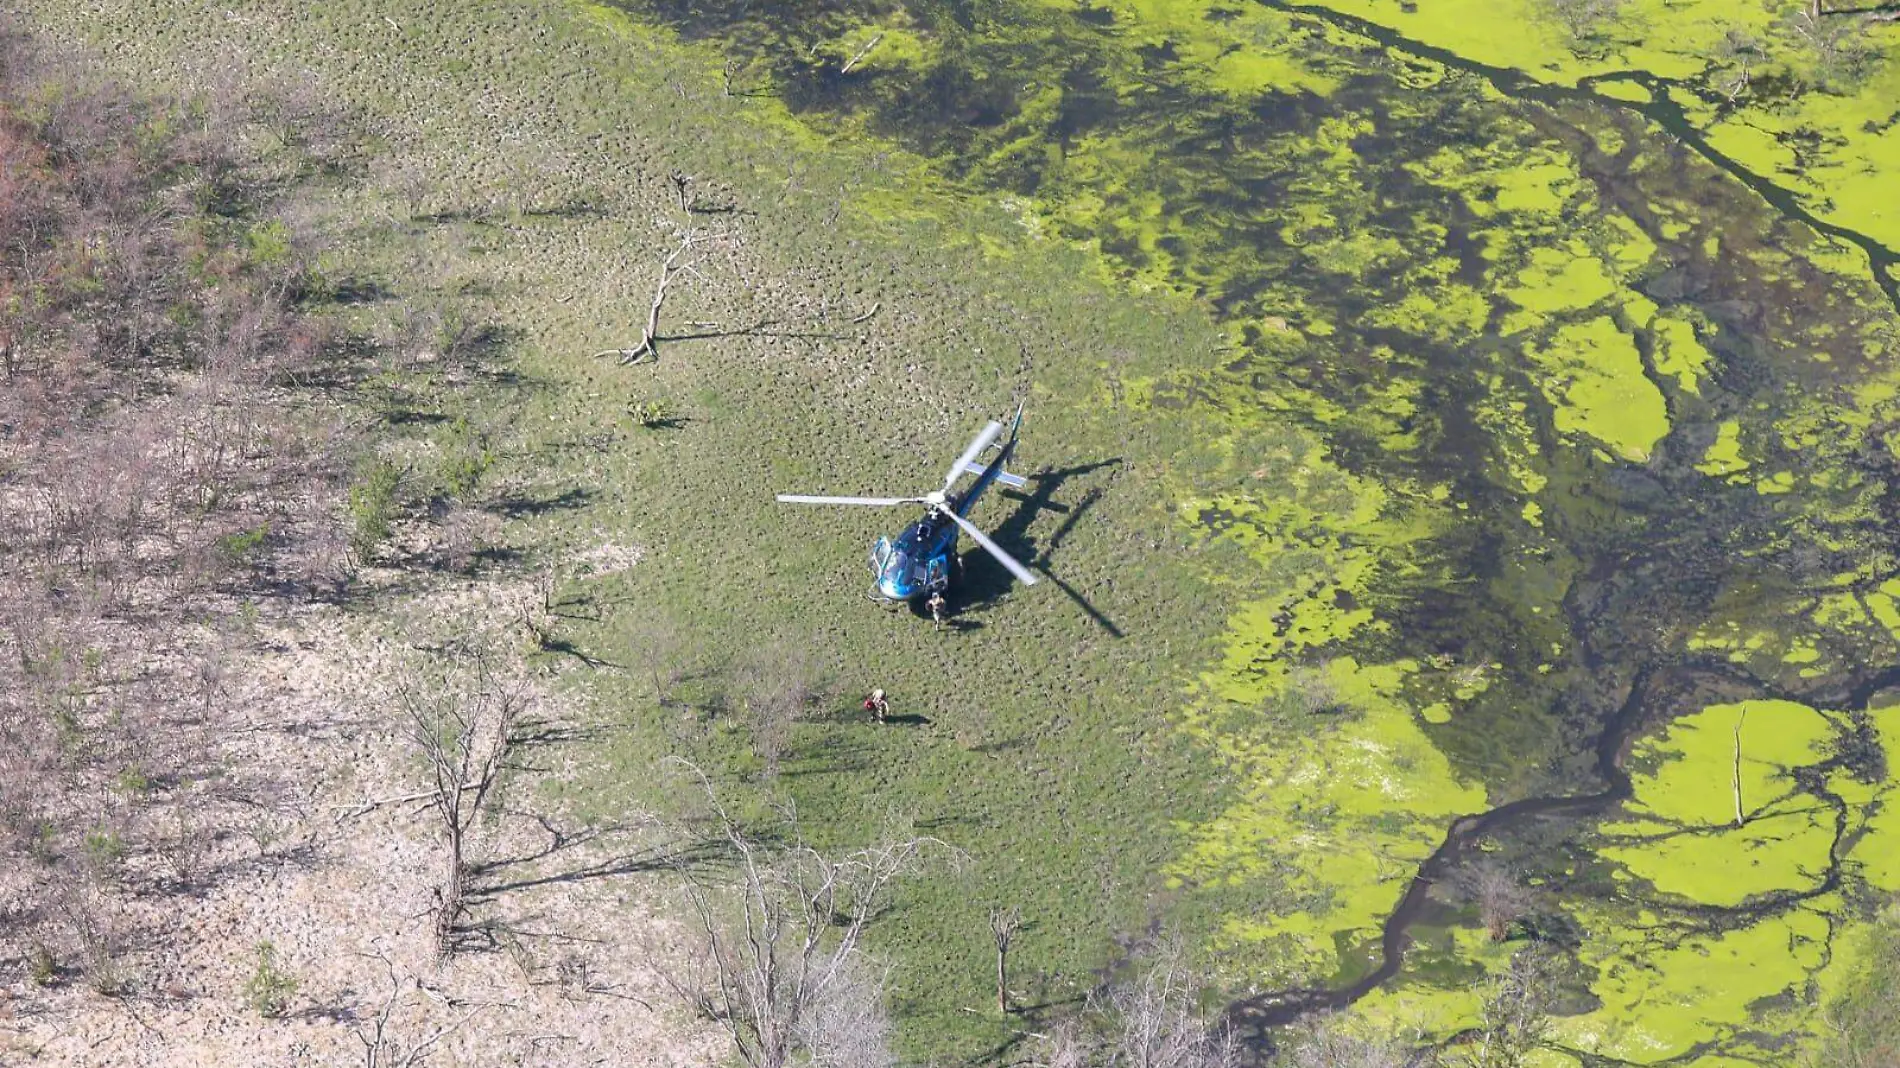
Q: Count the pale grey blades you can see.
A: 3